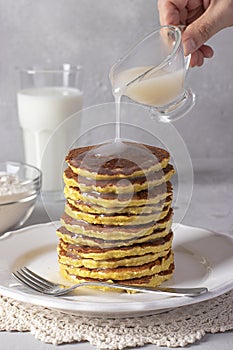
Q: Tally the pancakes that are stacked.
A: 11